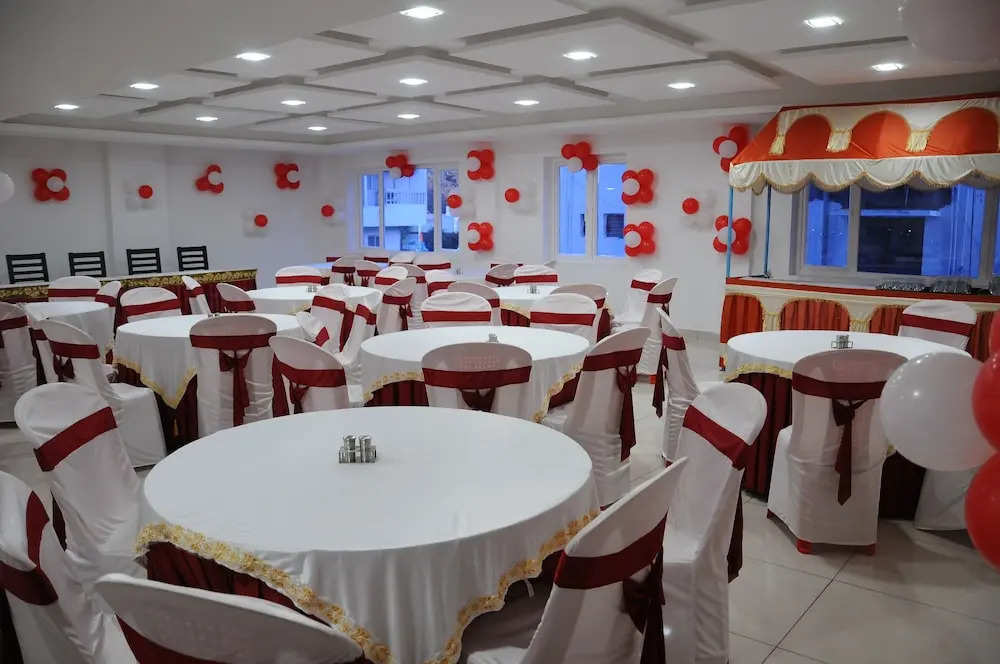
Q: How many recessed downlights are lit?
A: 14